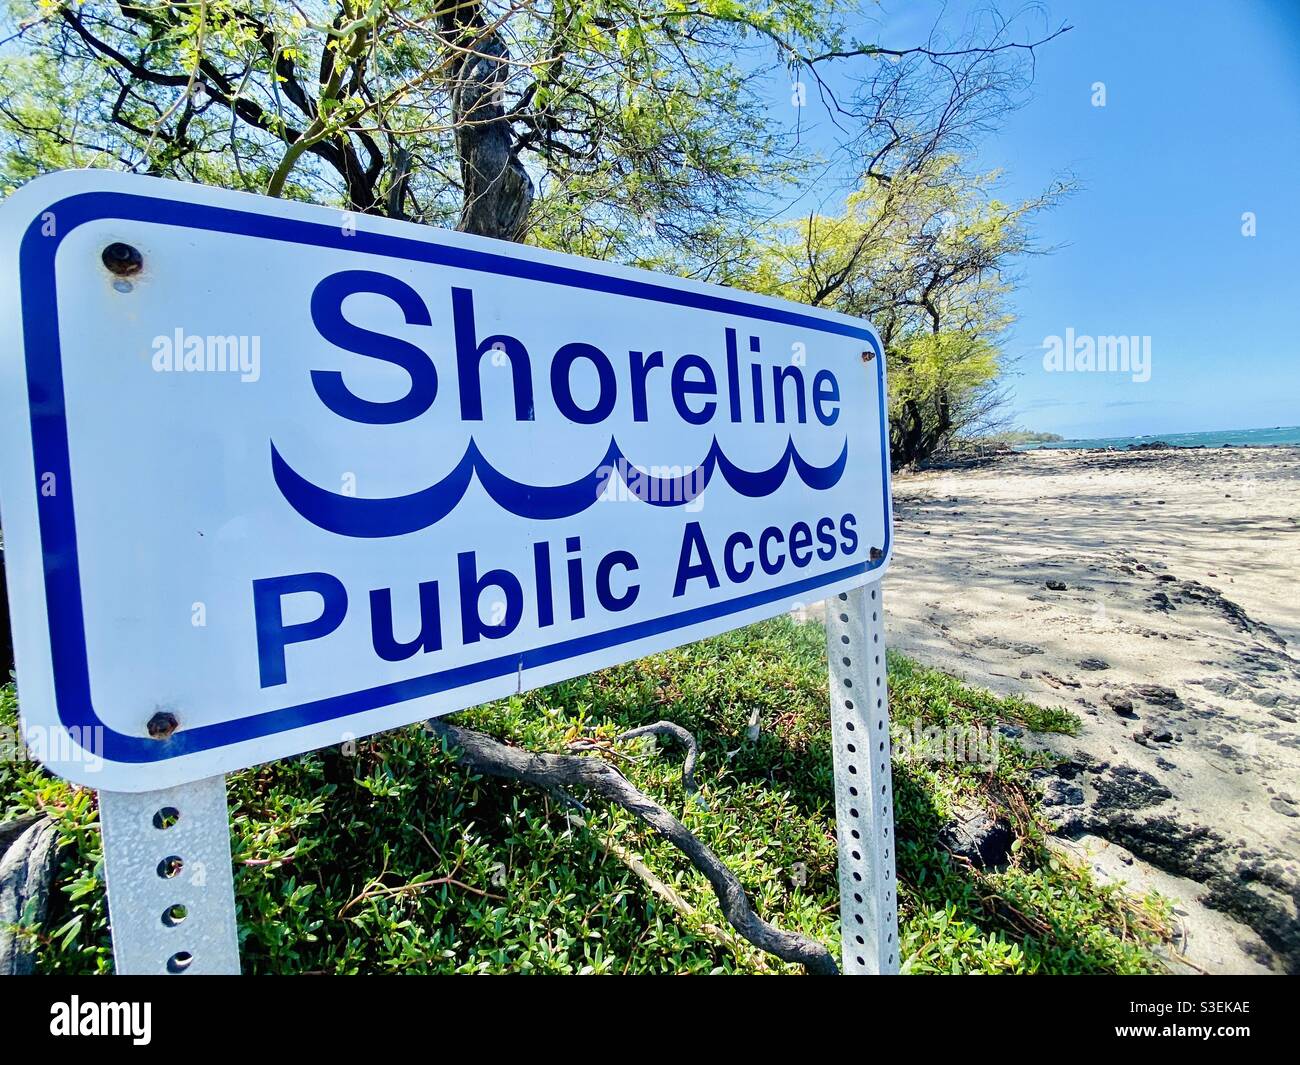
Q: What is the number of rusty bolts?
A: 4